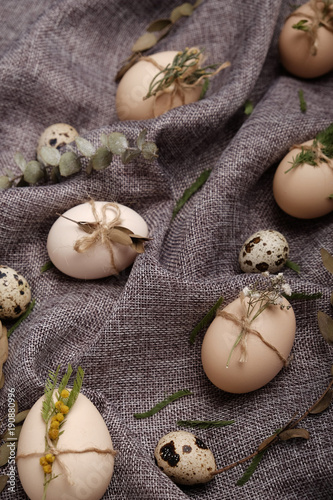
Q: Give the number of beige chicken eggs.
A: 6